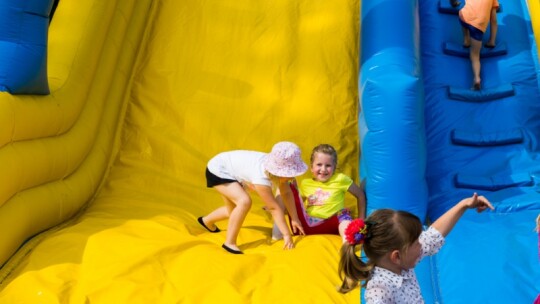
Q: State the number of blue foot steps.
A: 5